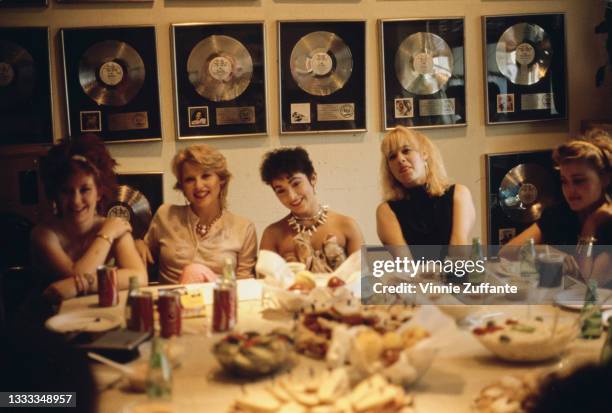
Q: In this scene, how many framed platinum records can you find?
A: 8